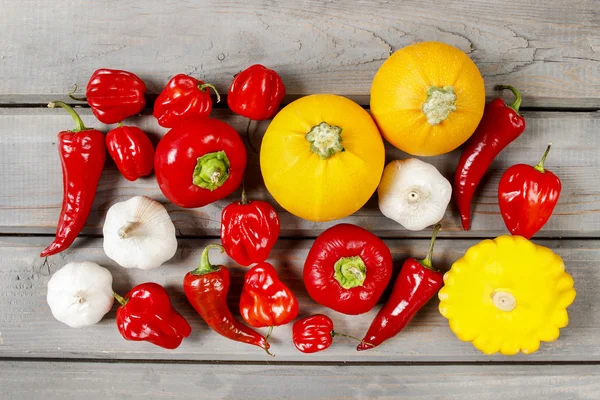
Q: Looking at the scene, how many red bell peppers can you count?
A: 2